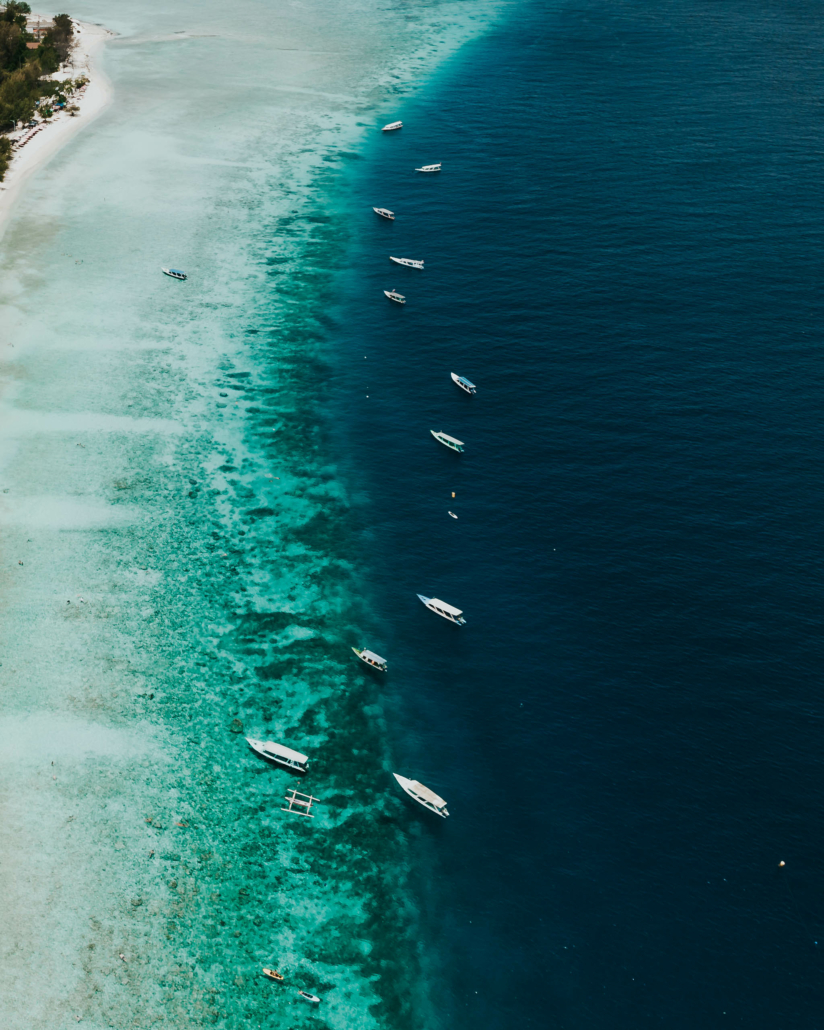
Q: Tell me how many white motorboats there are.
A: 12